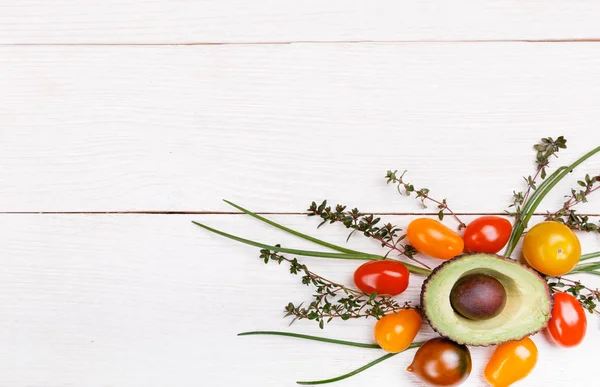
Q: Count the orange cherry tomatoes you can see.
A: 3